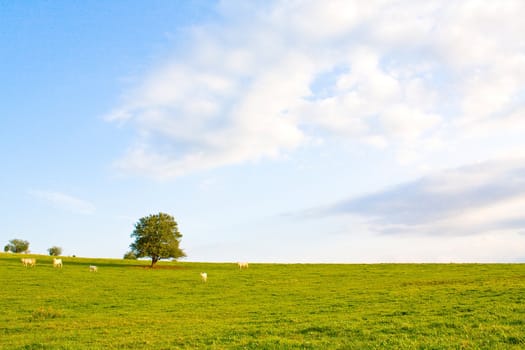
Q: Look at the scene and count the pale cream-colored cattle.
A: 5